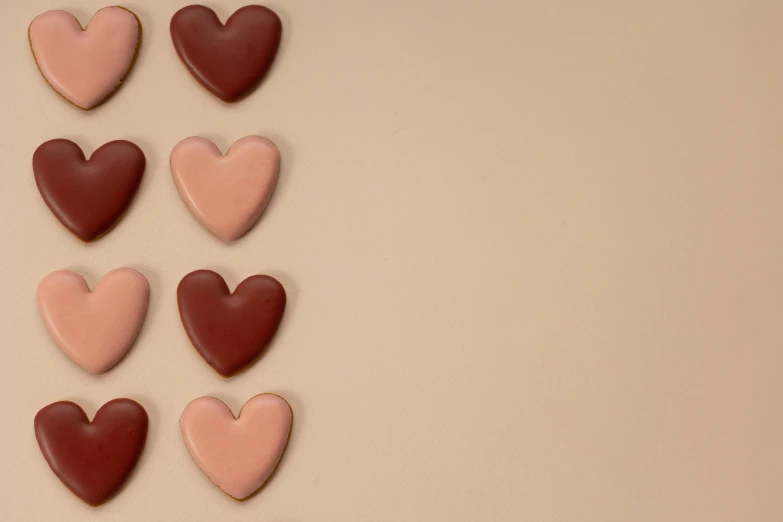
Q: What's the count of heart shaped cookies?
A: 8